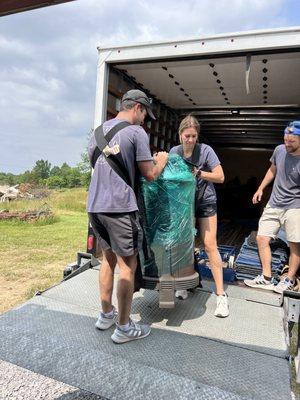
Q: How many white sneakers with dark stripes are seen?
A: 2